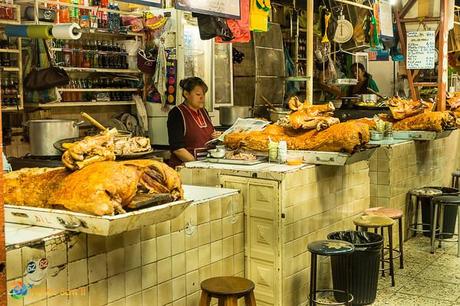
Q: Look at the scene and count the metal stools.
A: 6